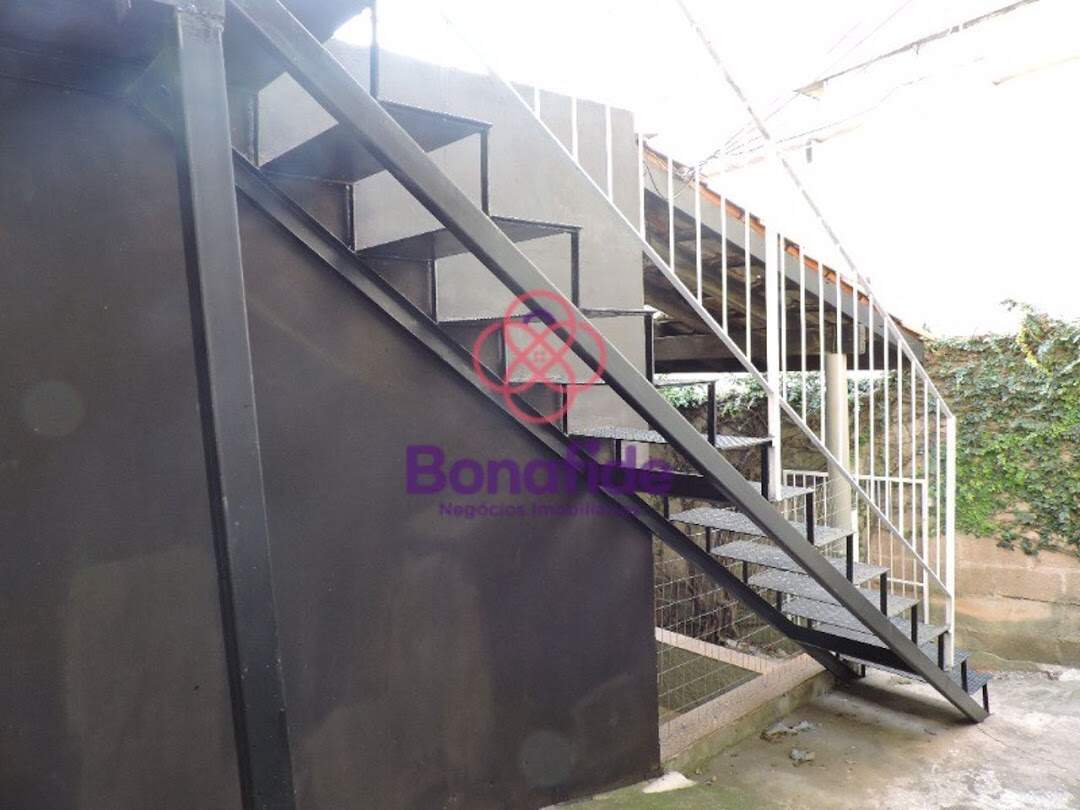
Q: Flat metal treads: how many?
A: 13